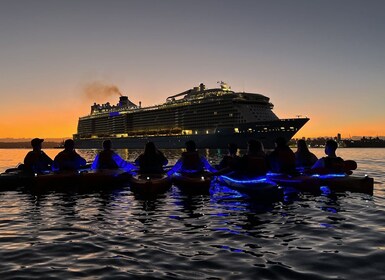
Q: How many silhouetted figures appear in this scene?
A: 10